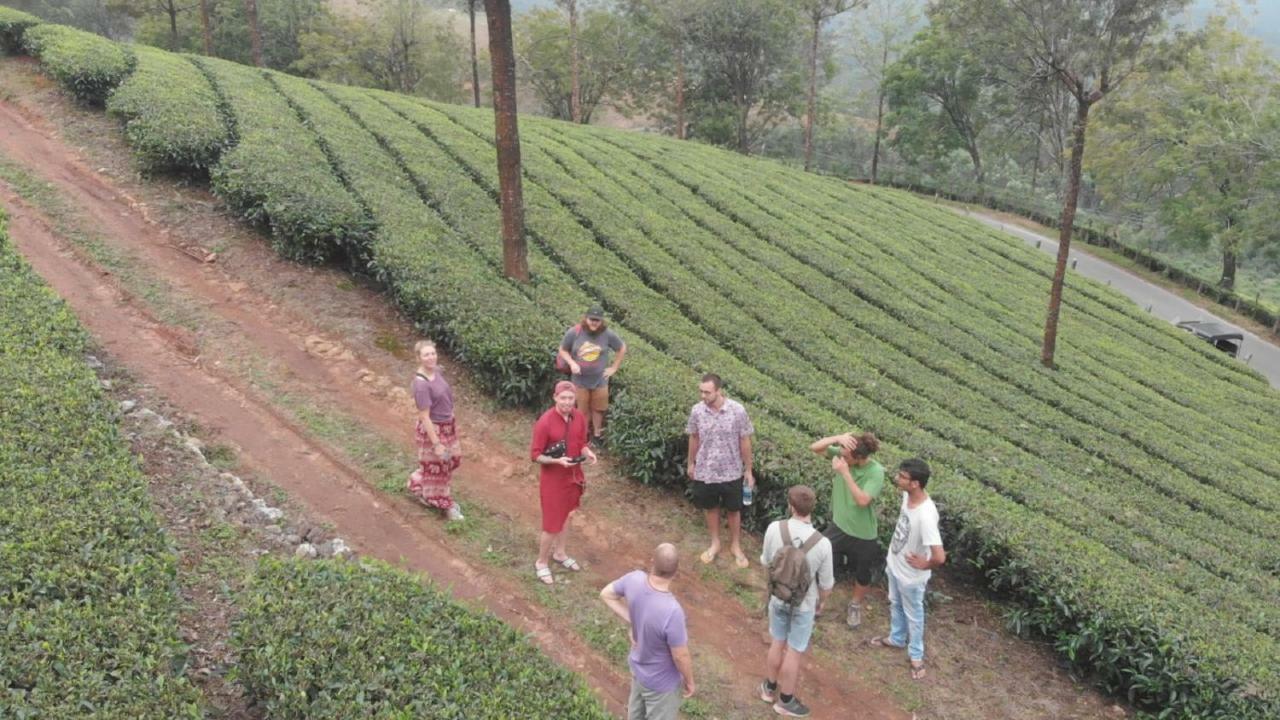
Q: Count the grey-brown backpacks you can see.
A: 1